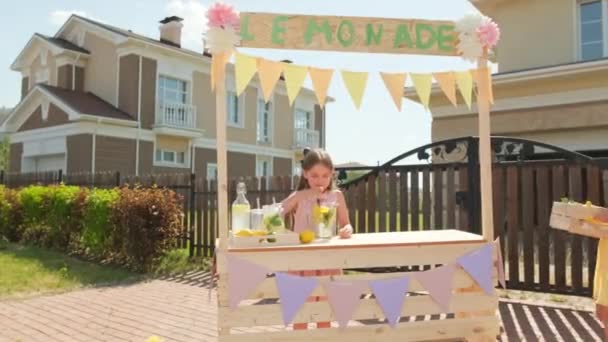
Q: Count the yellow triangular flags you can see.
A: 5